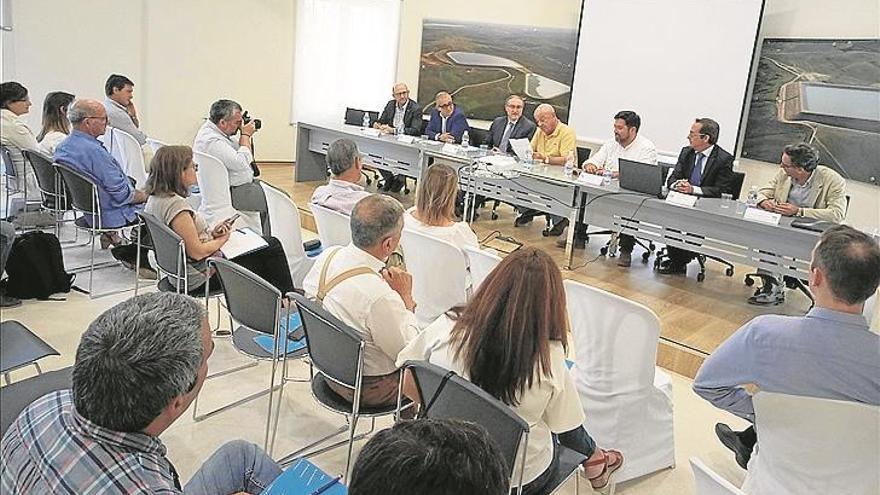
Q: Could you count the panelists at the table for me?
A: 7